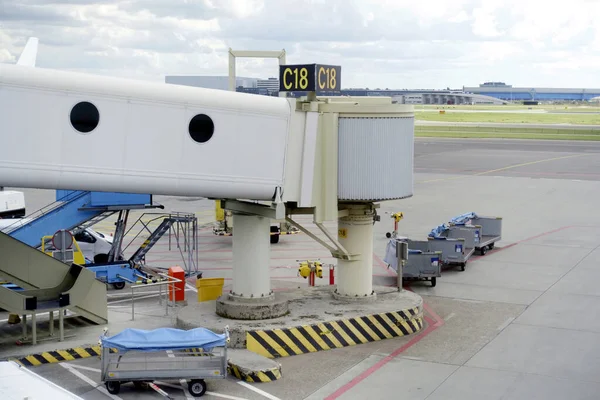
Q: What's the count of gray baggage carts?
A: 4